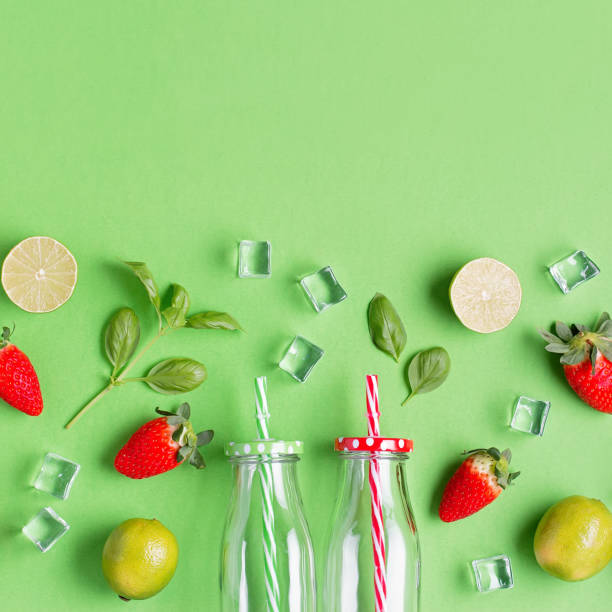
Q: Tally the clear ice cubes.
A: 8